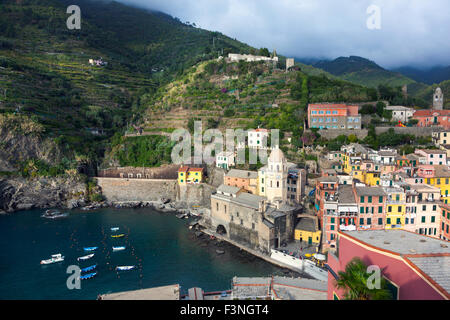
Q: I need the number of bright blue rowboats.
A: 3